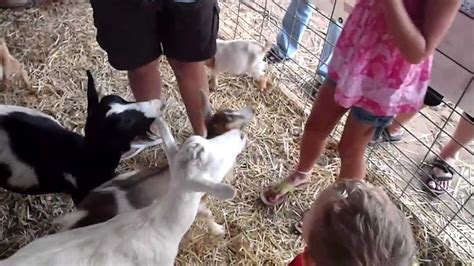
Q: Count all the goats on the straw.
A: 5